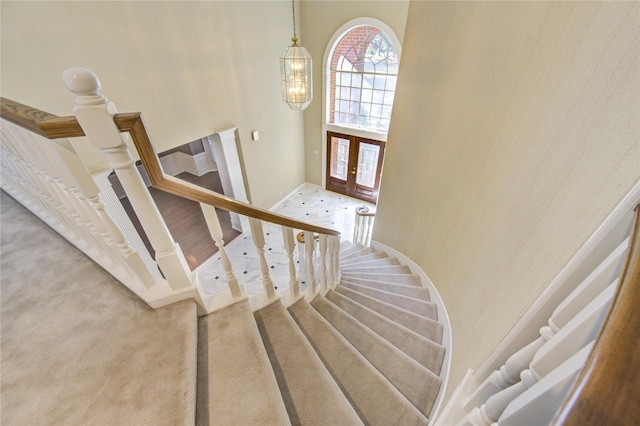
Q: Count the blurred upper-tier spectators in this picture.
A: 0